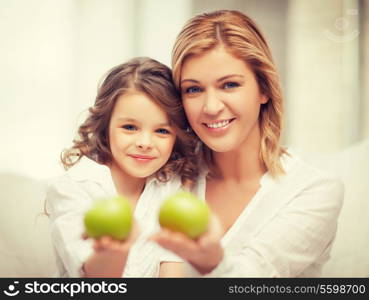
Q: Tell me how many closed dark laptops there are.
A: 0